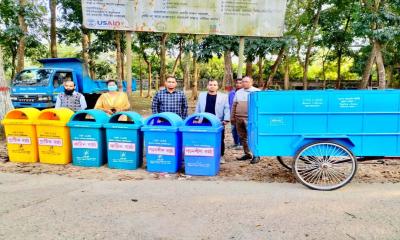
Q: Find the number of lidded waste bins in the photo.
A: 6